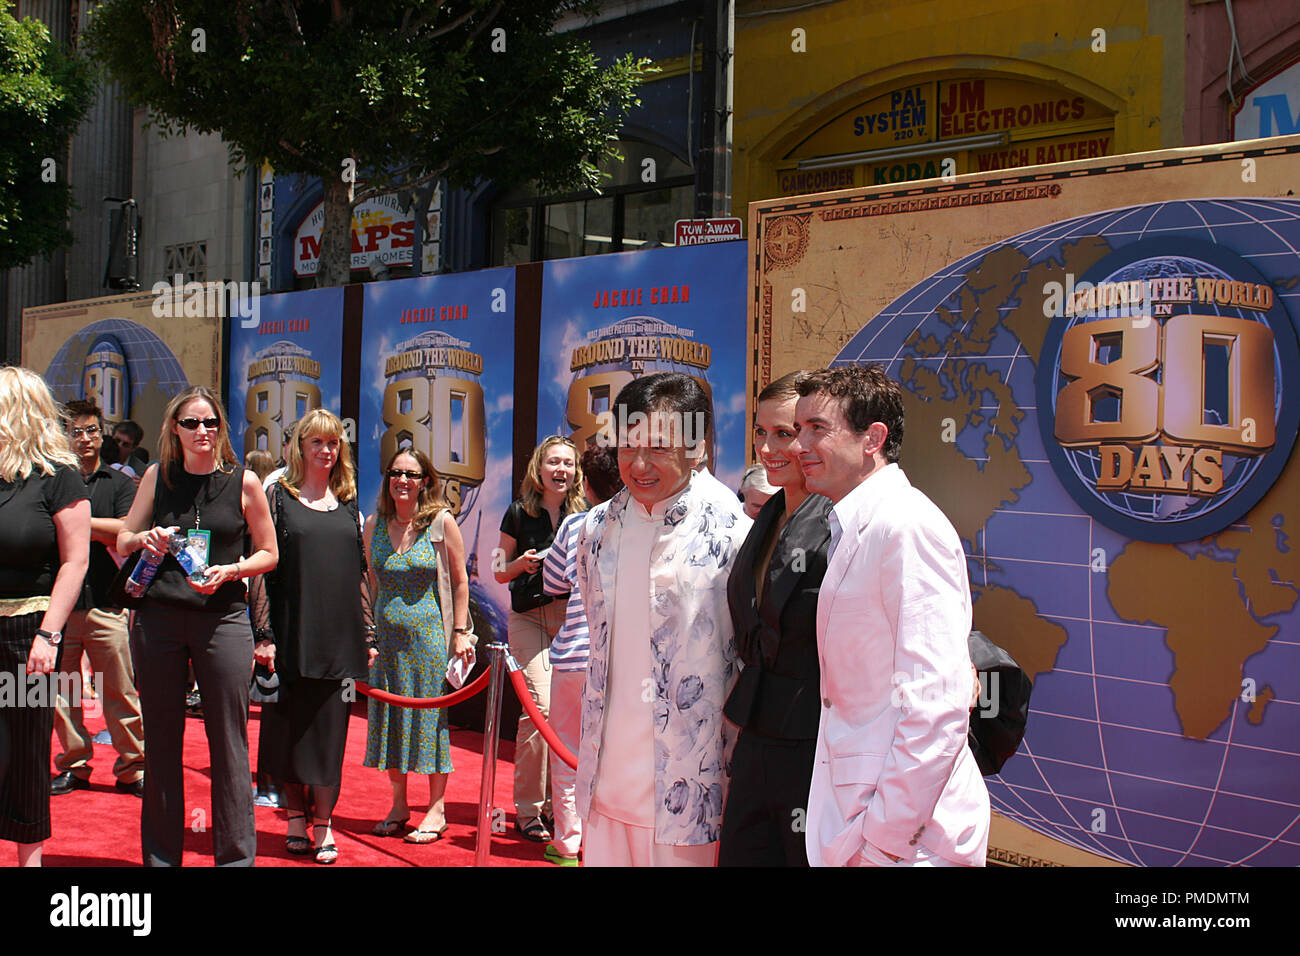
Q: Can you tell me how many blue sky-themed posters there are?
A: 3